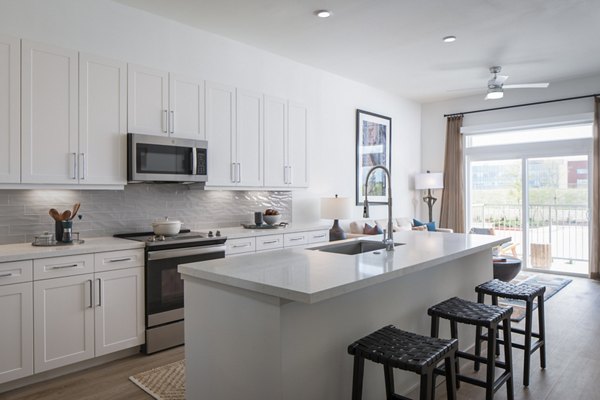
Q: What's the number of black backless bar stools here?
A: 3